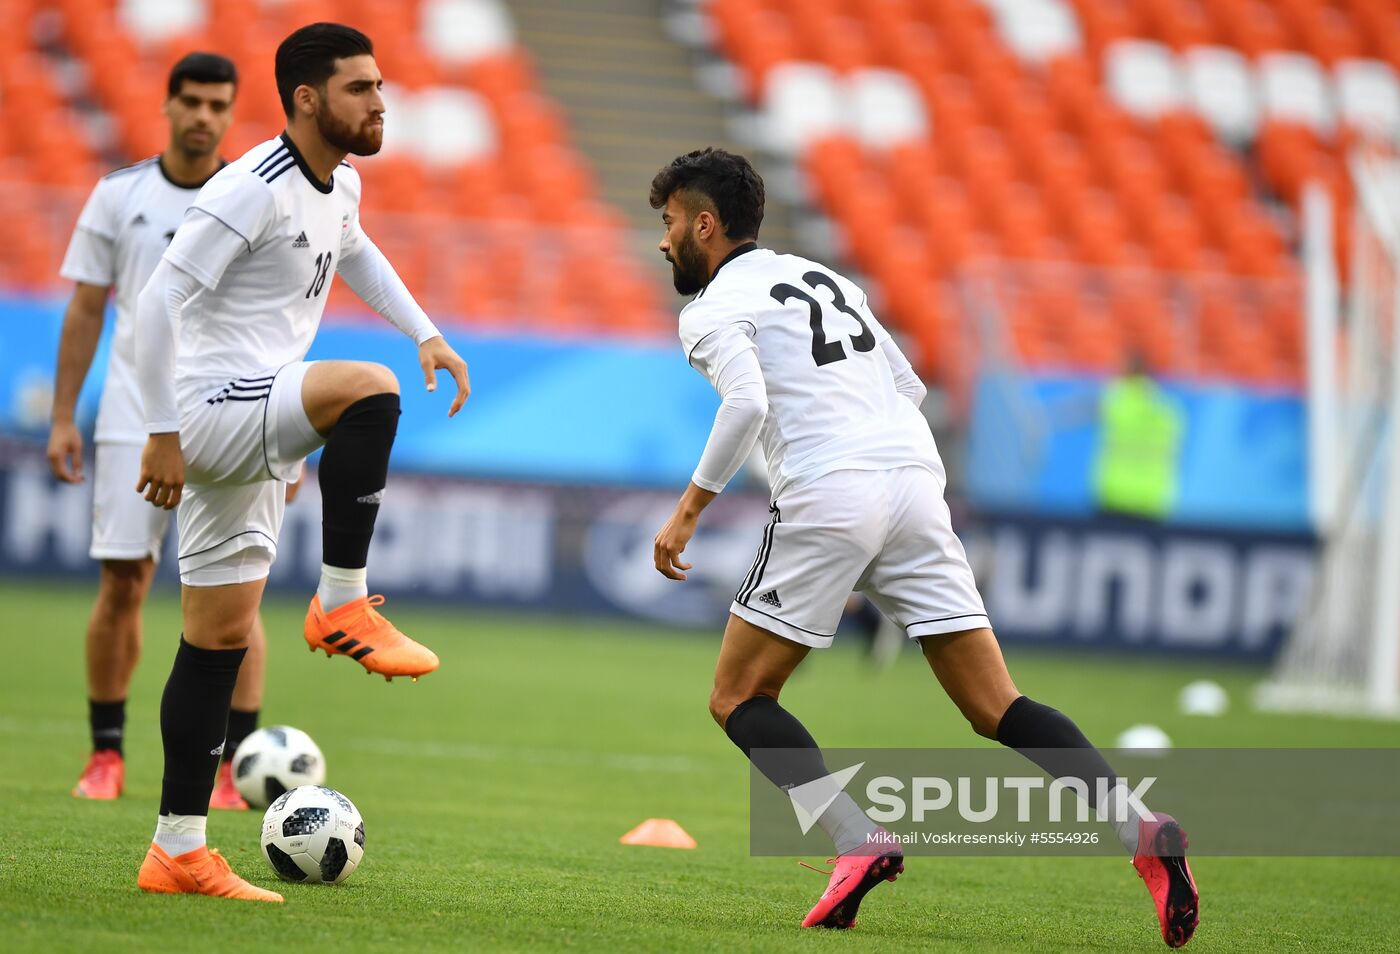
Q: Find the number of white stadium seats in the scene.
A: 11